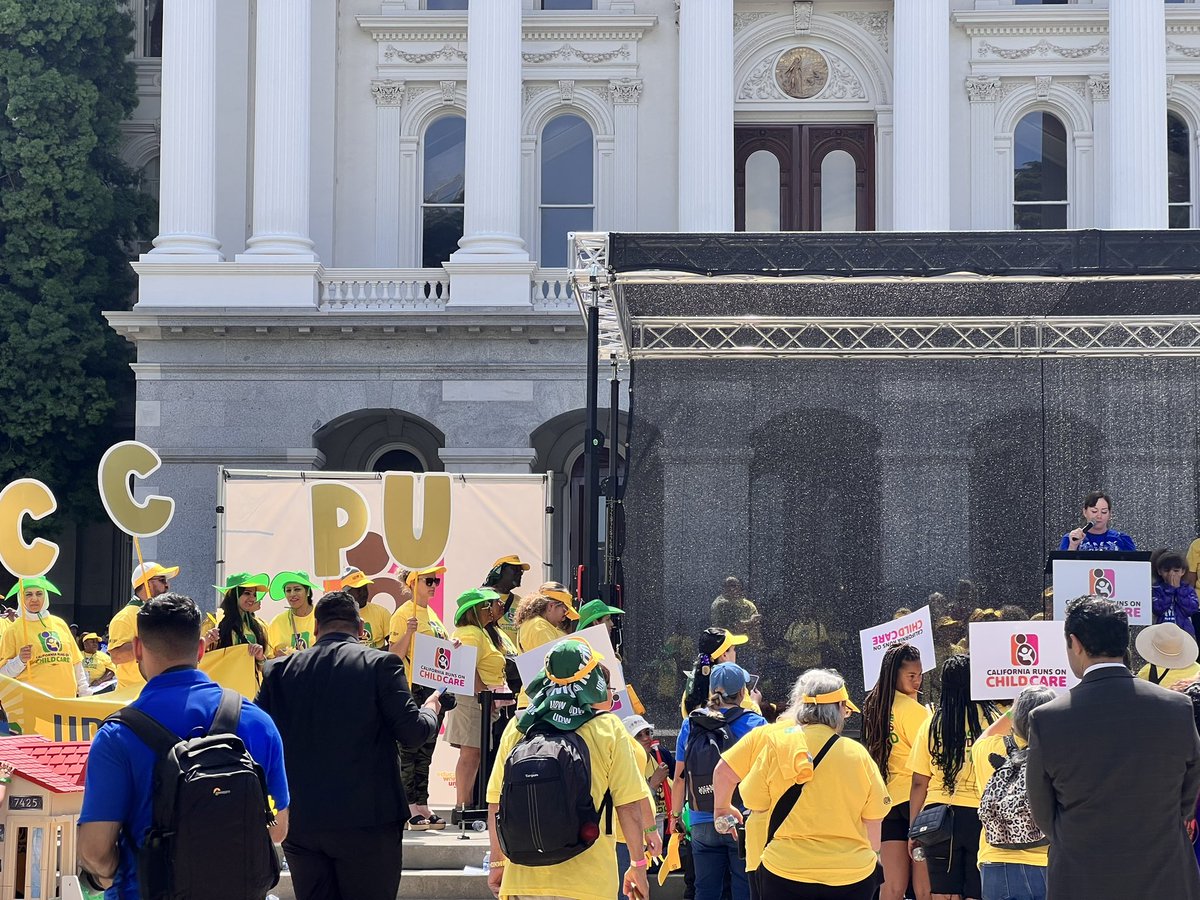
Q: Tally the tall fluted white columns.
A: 6